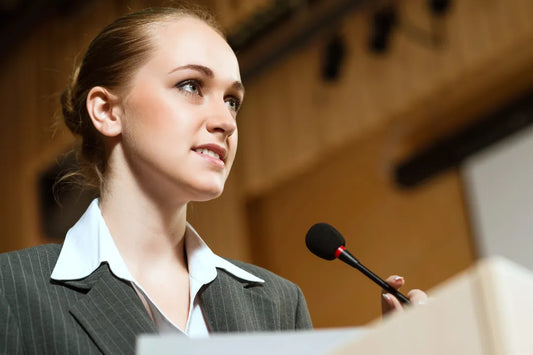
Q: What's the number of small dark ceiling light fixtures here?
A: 3